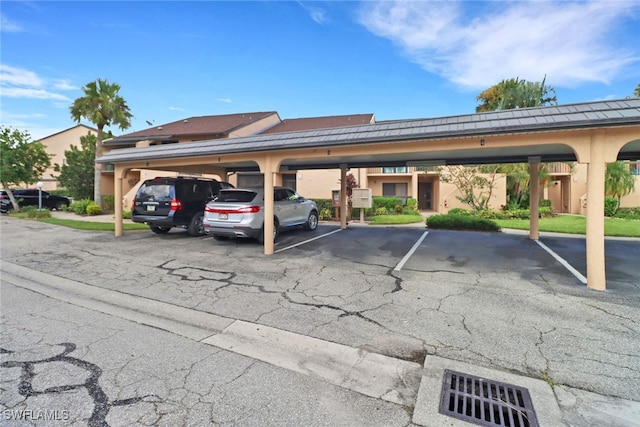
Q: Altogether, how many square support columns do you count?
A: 5